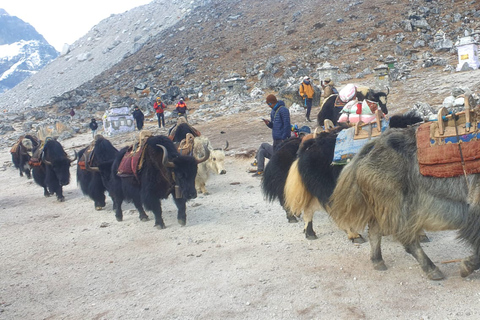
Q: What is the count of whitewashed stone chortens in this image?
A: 2